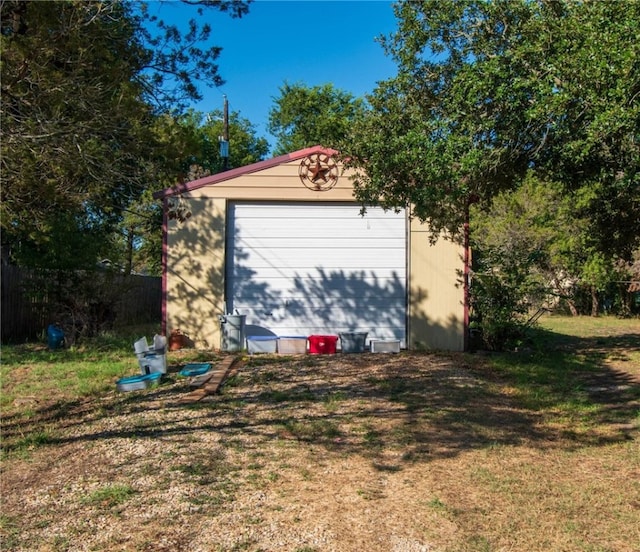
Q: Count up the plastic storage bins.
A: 5